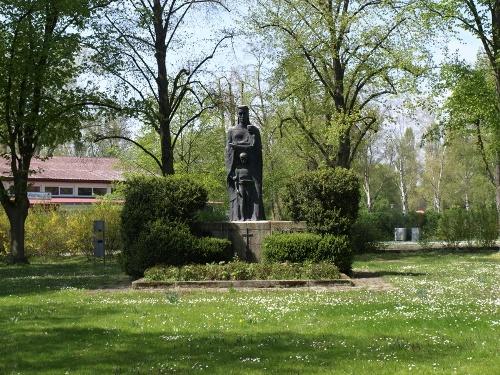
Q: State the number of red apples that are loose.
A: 0